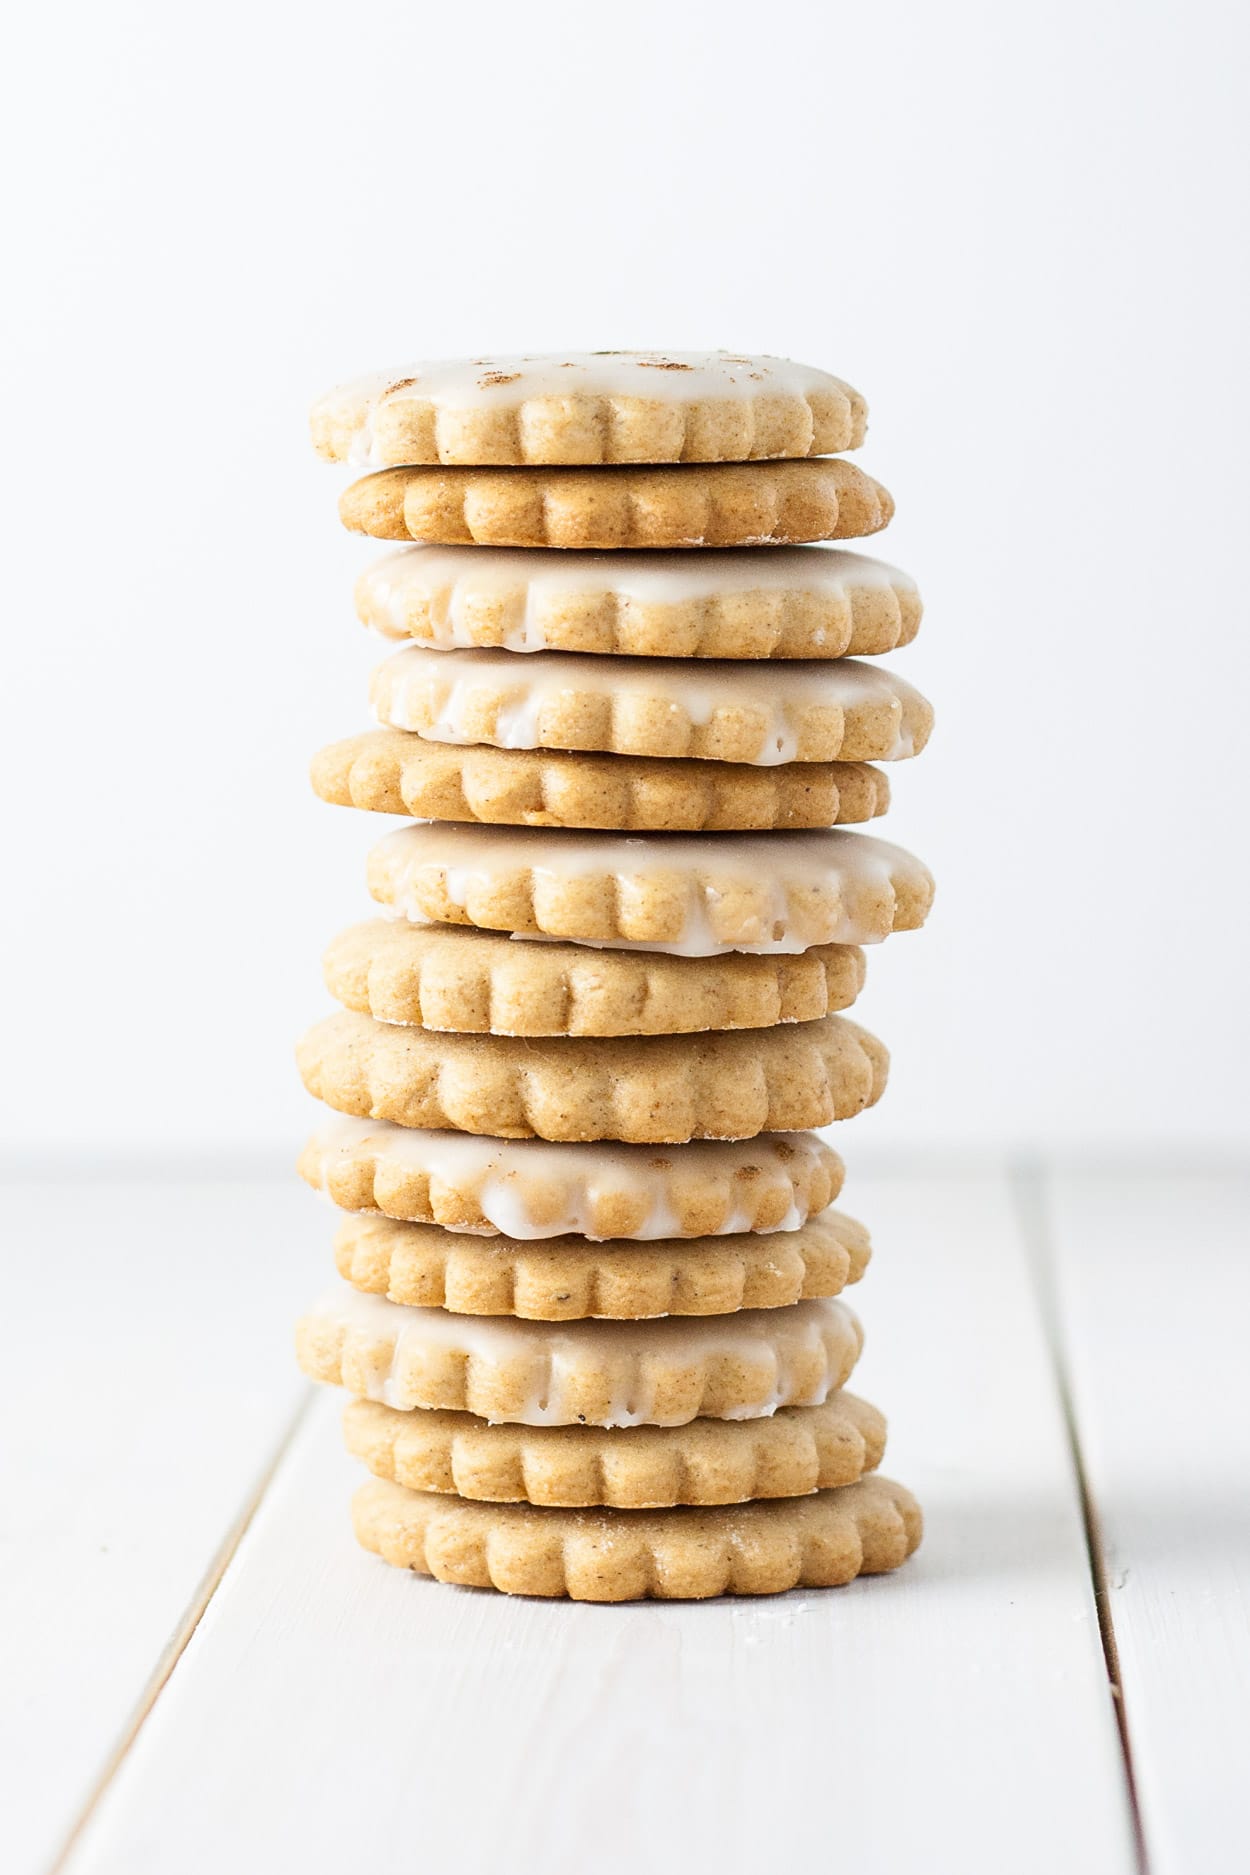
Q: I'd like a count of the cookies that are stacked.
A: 13